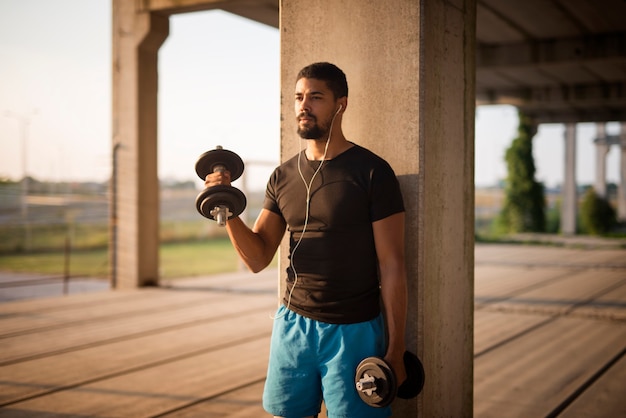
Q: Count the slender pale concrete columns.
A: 3